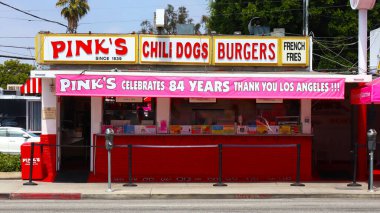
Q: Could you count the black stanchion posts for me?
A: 5